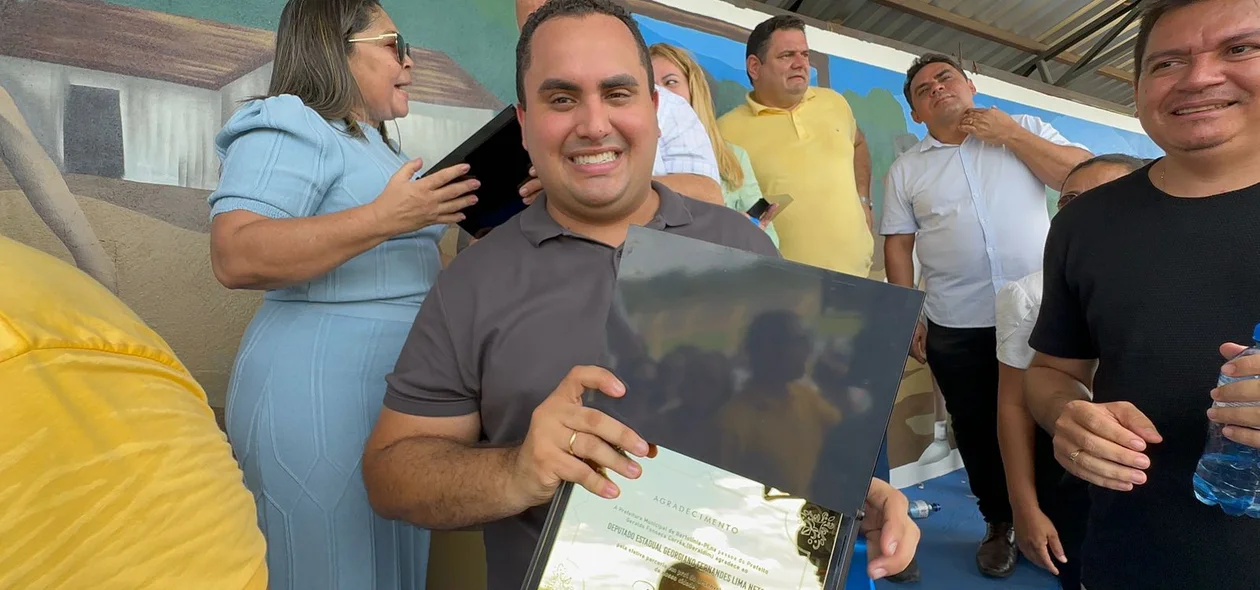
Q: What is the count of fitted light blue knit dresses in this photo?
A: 1